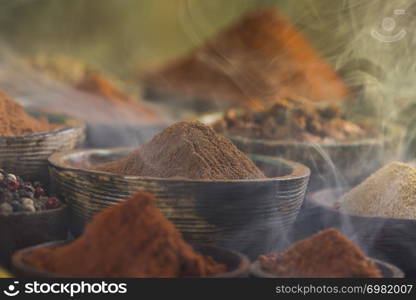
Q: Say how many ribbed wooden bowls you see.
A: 2